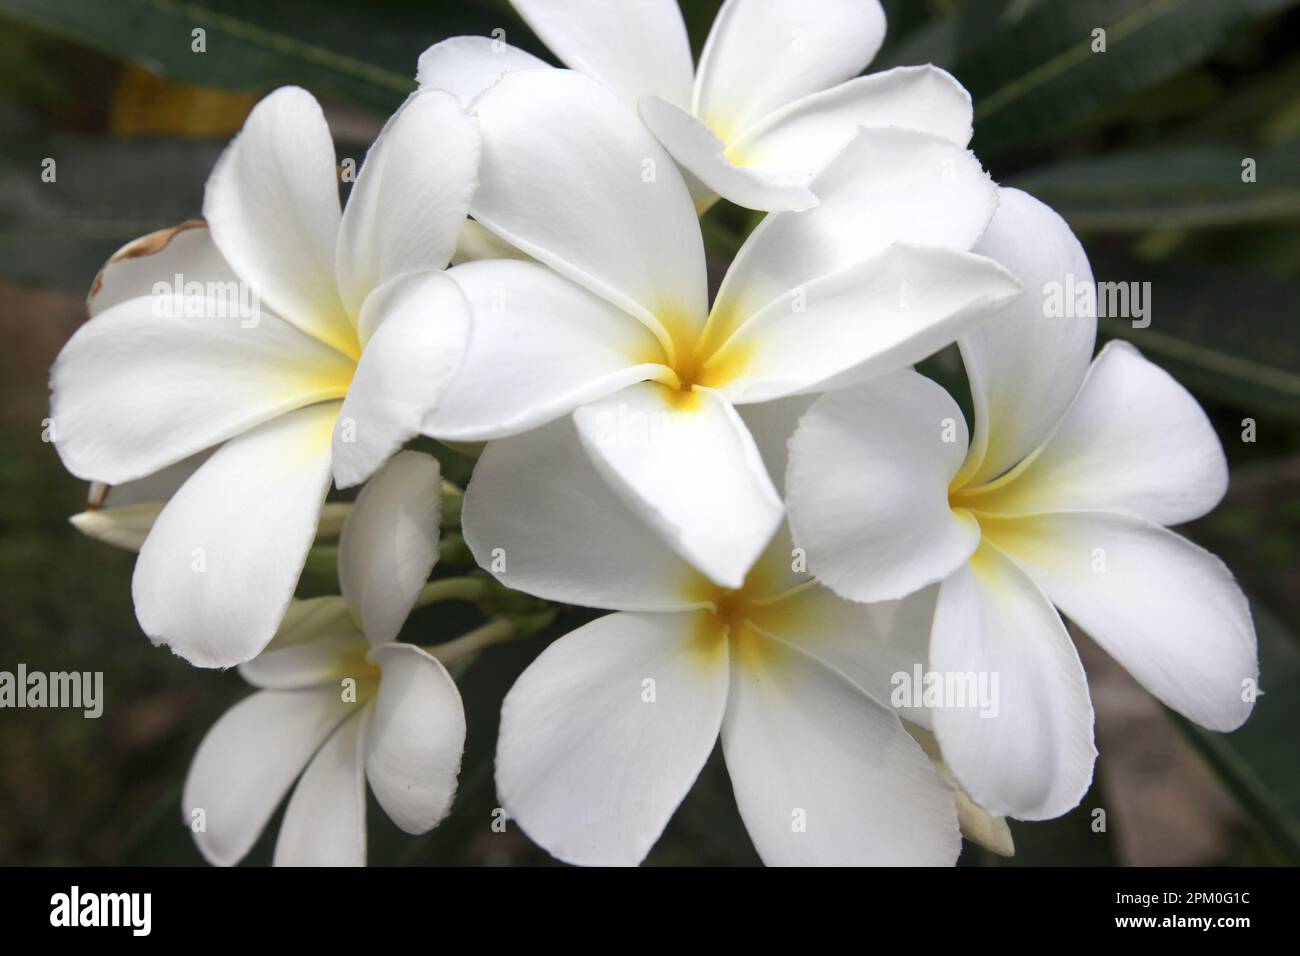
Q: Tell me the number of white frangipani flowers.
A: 6